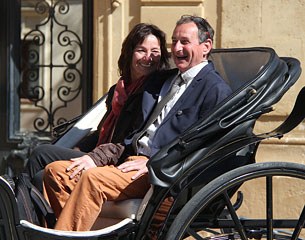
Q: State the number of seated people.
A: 2